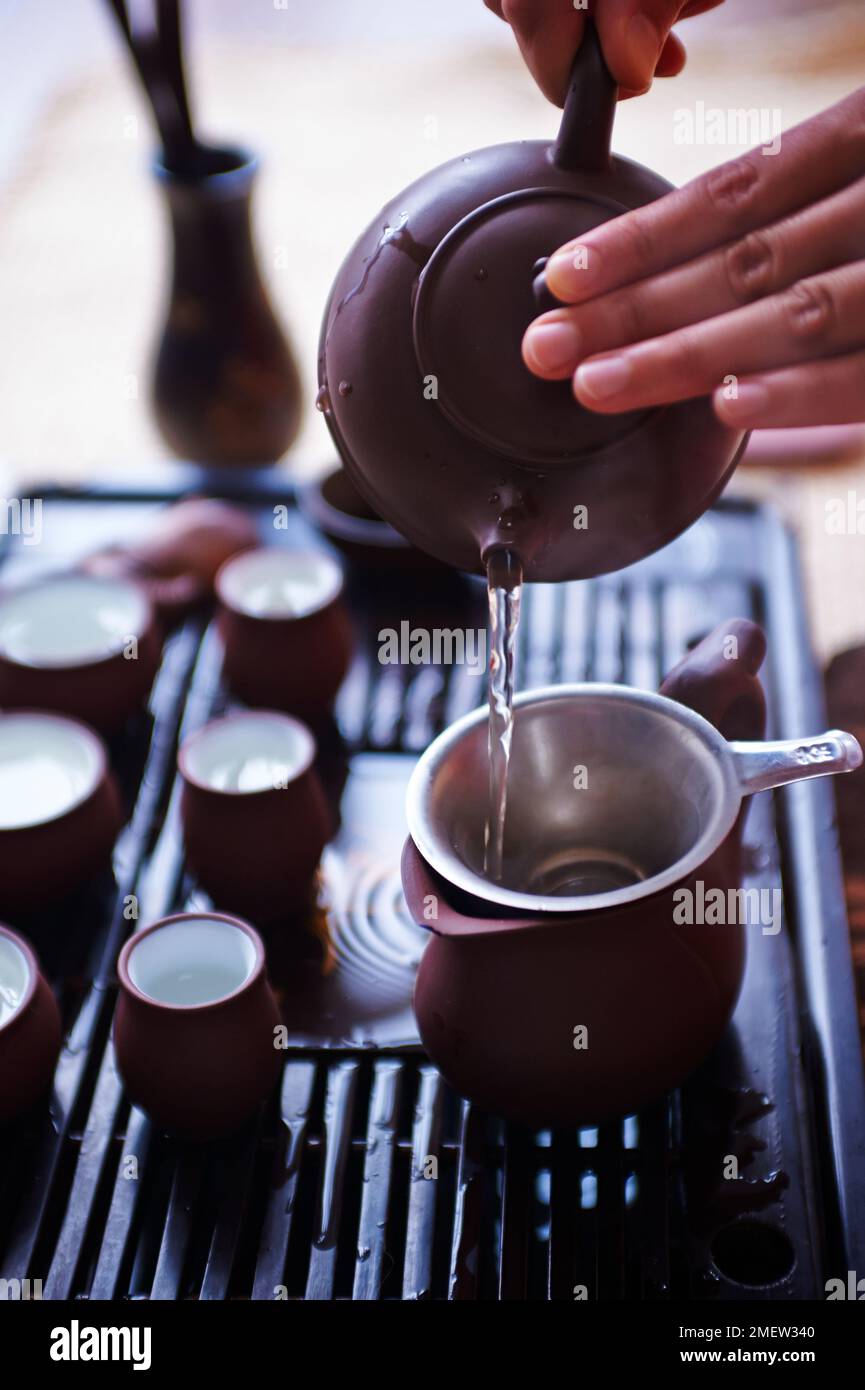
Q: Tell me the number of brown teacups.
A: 6